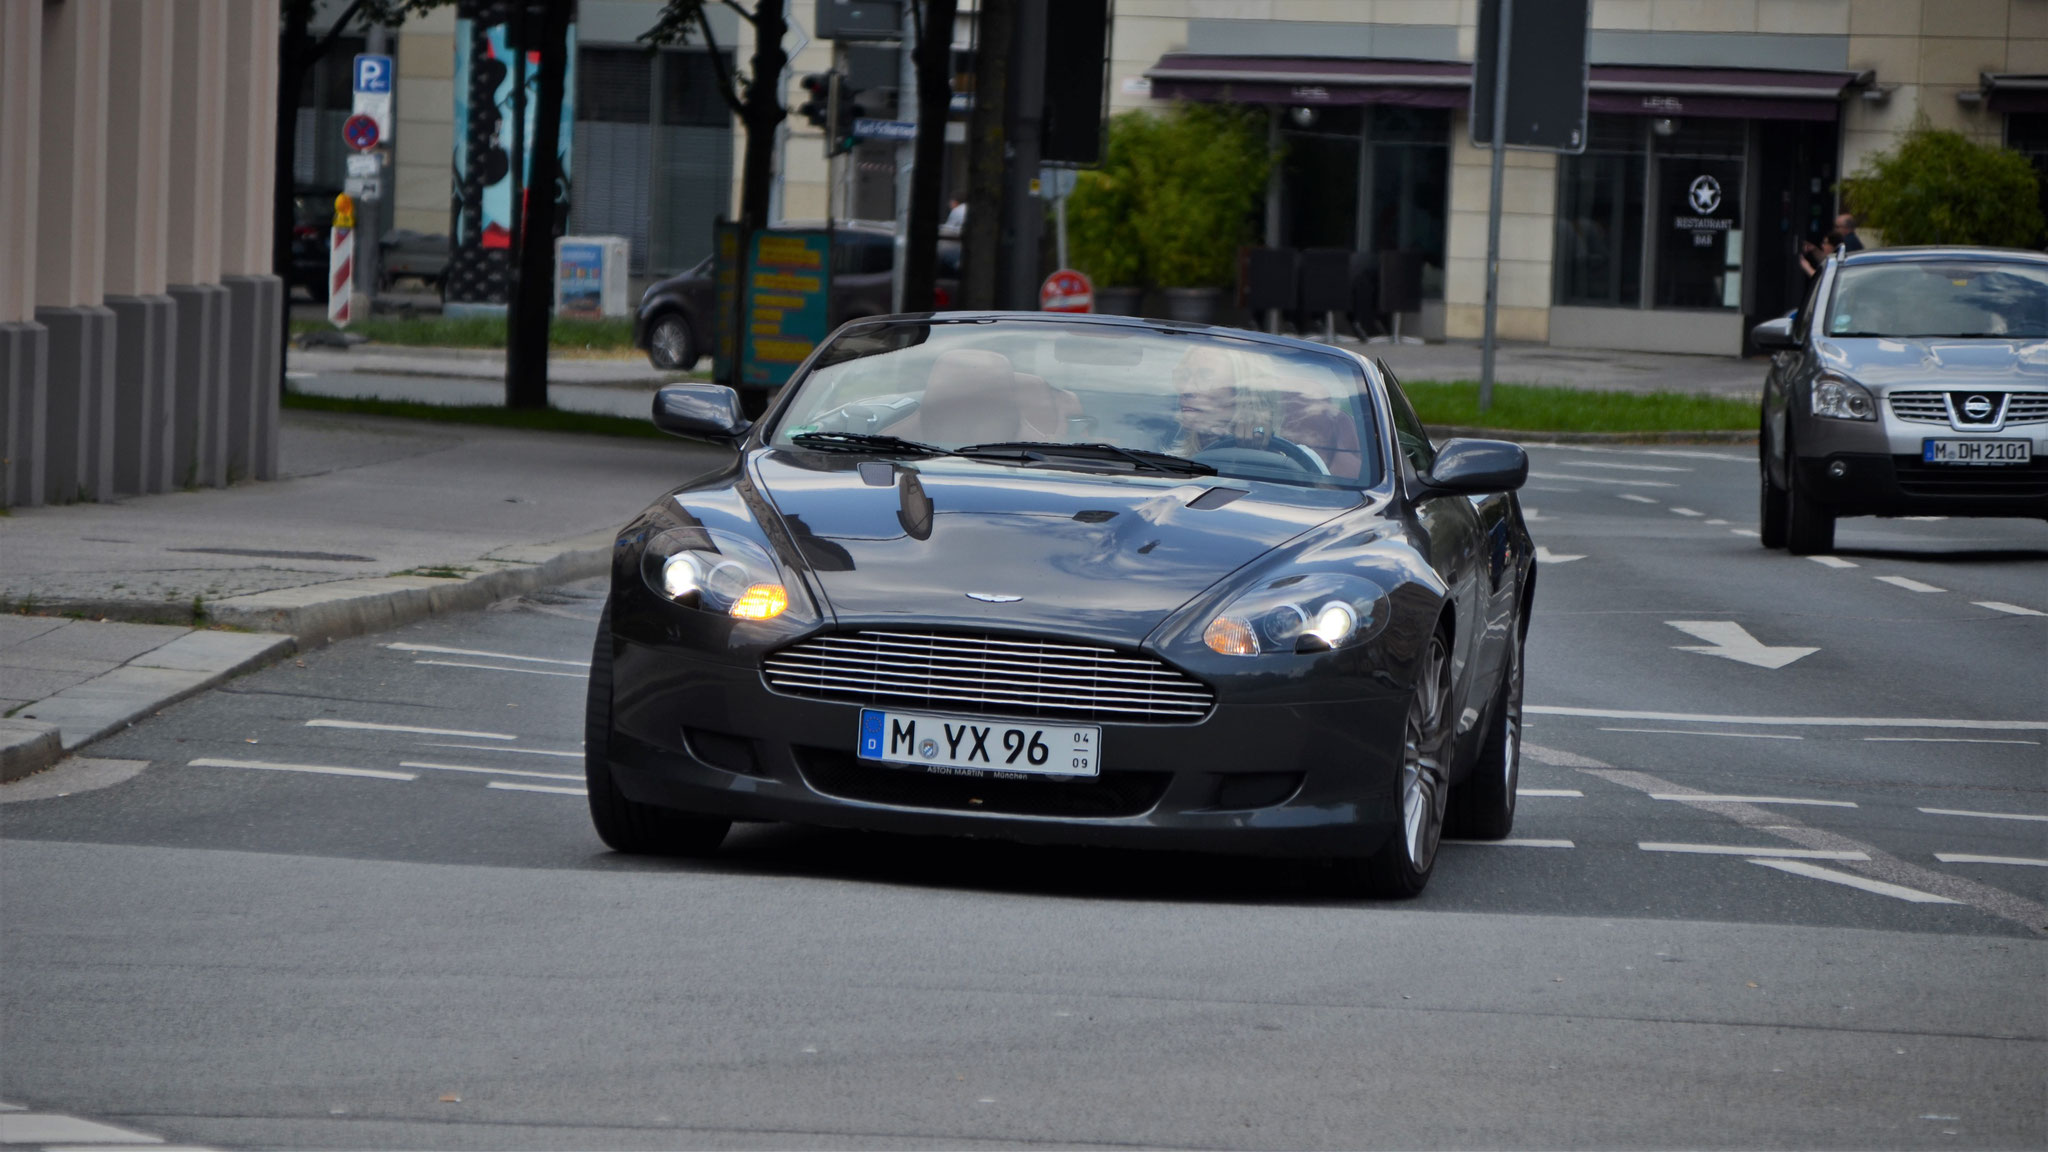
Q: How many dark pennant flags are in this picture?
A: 0